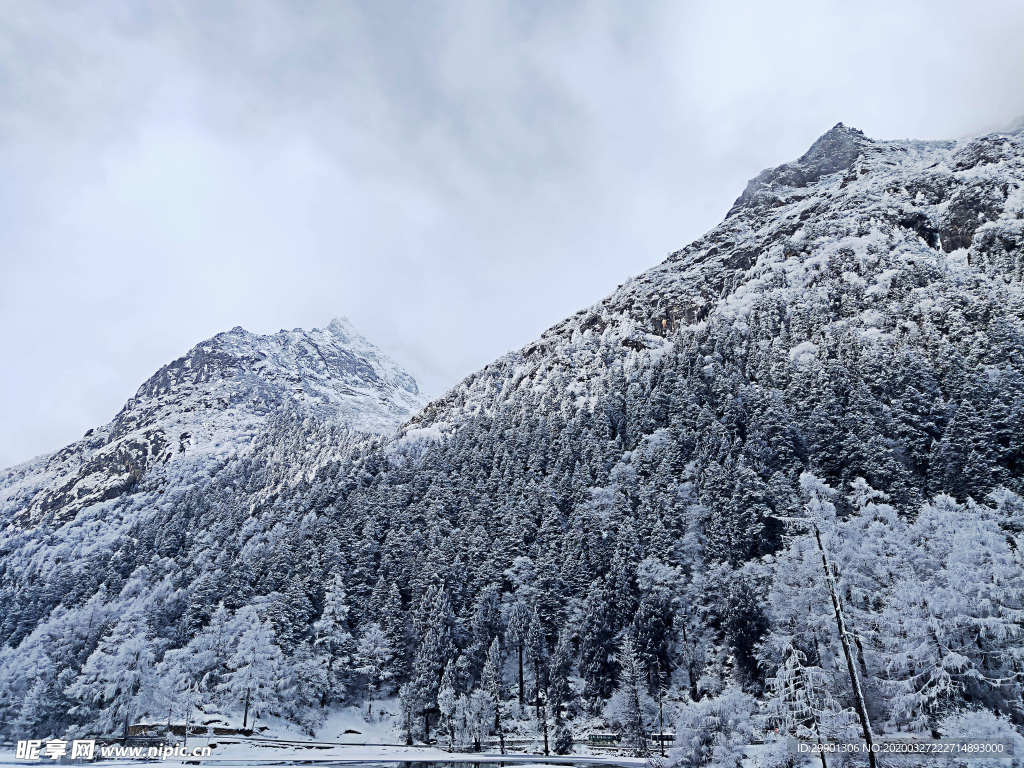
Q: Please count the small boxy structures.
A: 2